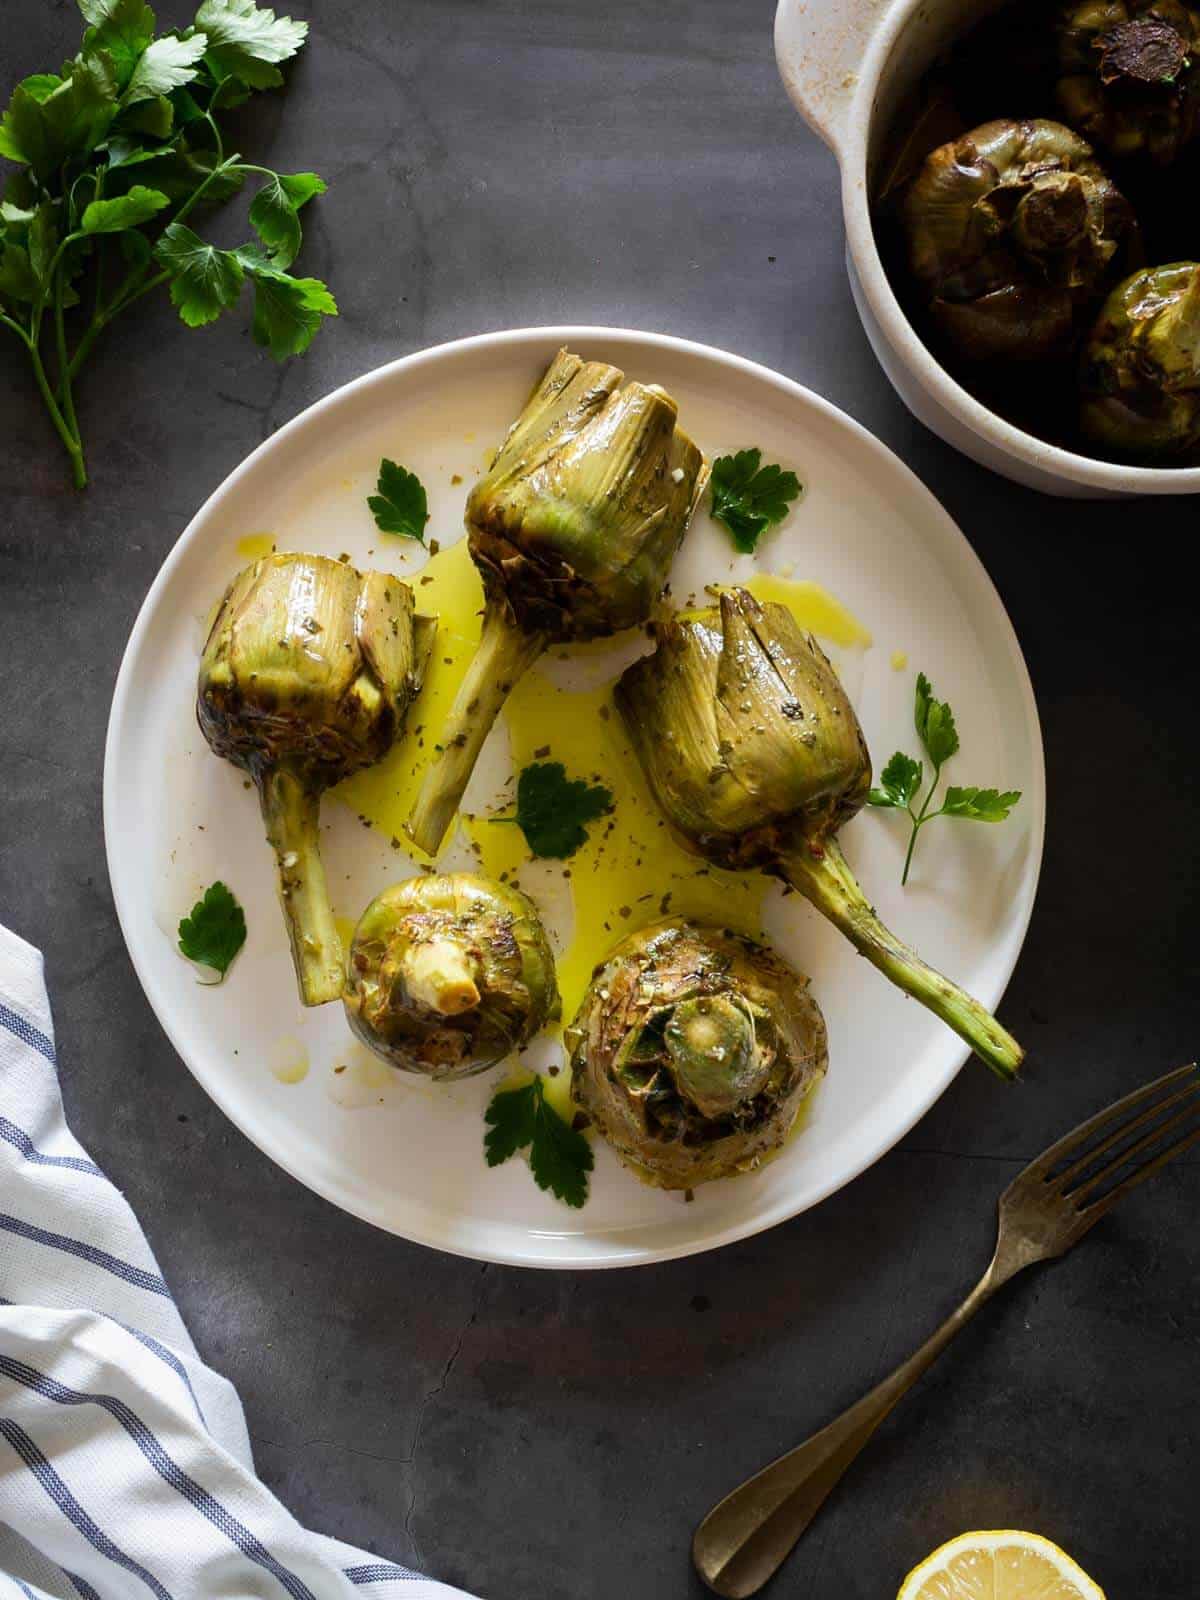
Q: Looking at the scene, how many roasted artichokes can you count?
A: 8